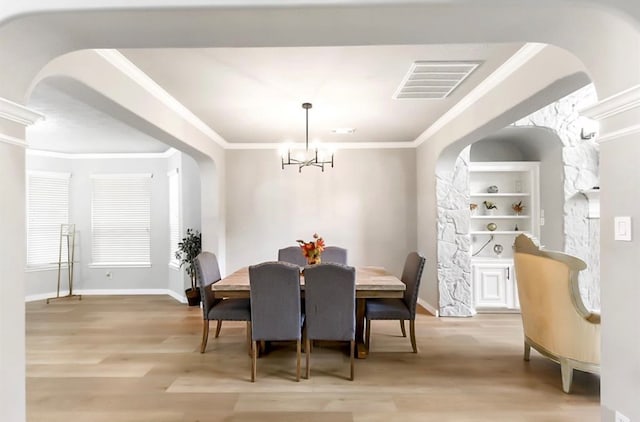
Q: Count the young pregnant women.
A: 0